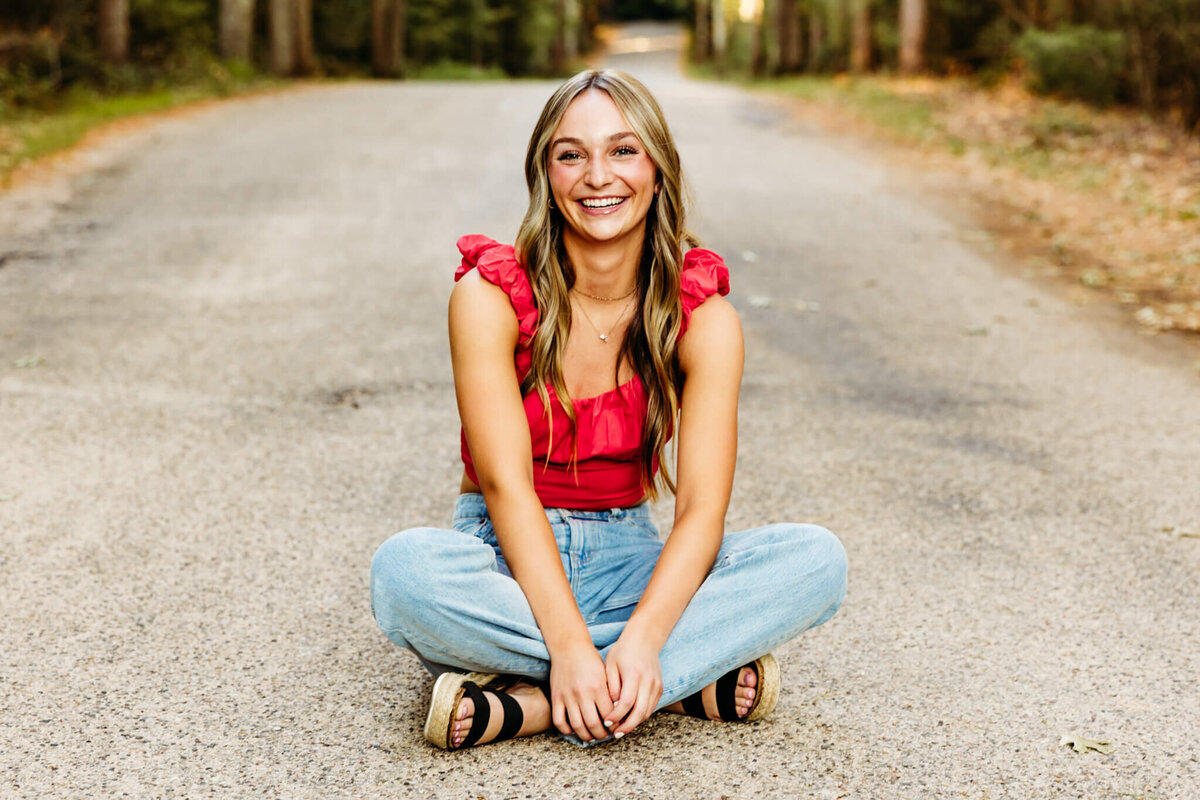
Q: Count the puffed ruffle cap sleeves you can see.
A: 2